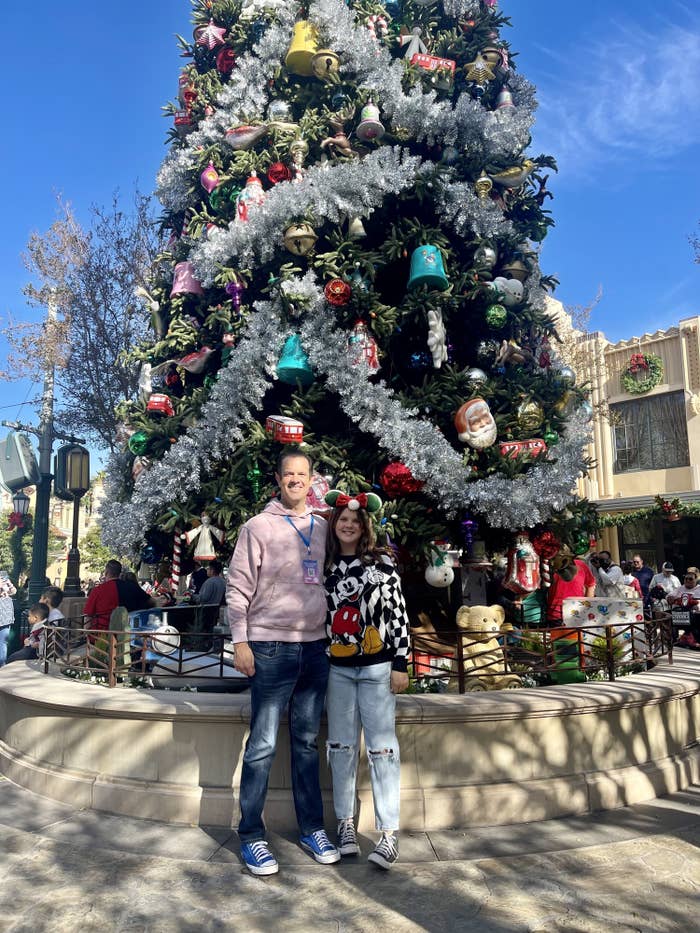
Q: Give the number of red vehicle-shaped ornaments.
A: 5